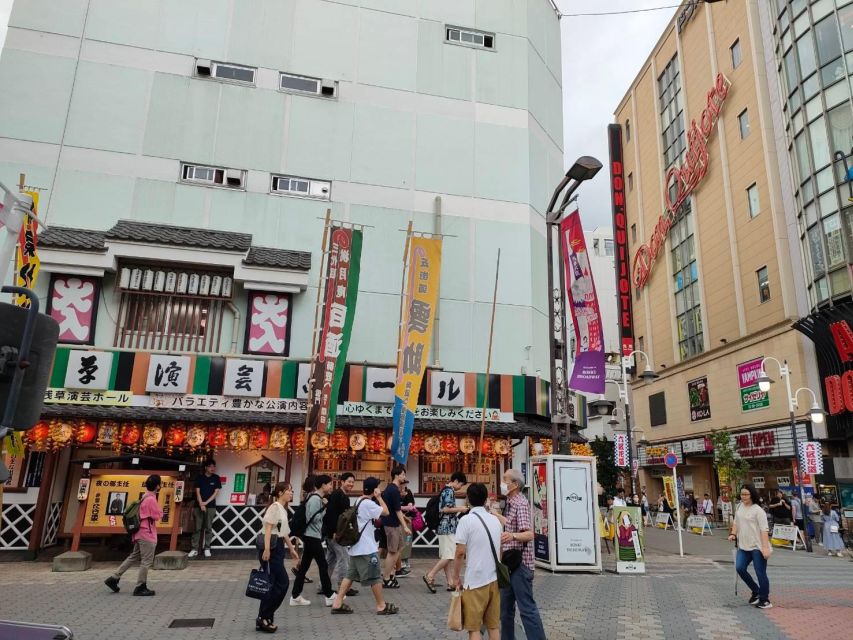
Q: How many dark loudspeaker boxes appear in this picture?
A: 0